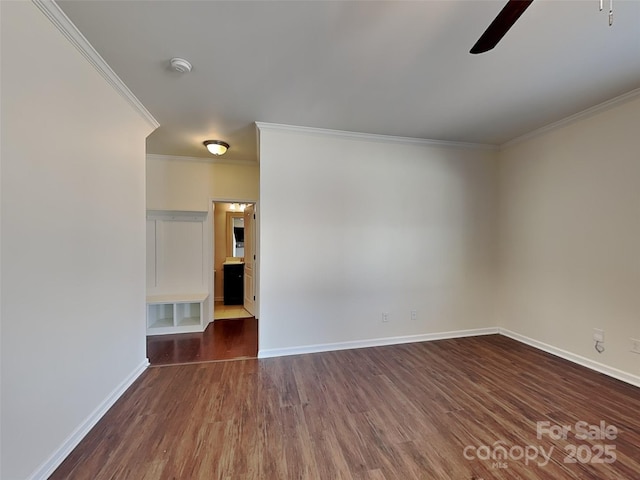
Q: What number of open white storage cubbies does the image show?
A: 2